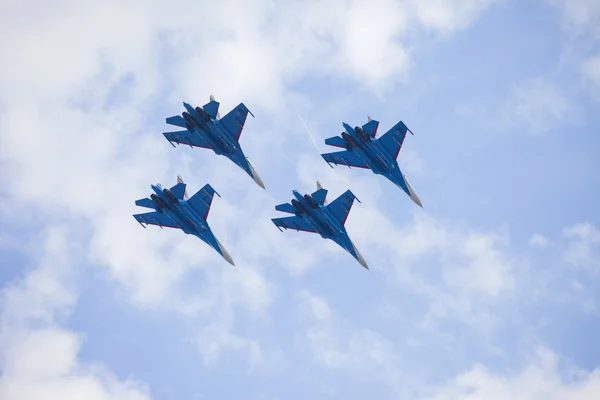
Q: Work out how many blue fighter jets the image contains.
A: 4